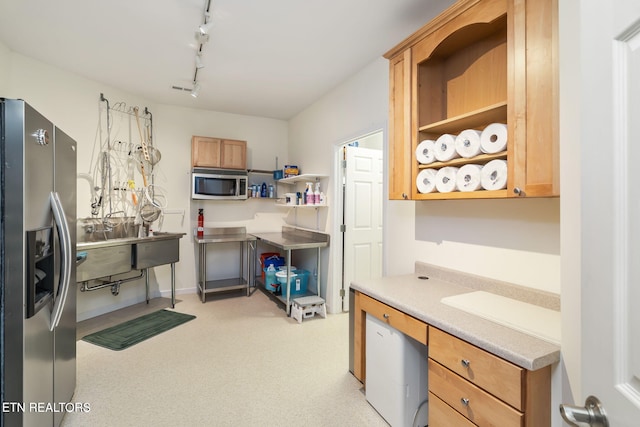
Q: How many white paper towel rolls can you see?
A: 8